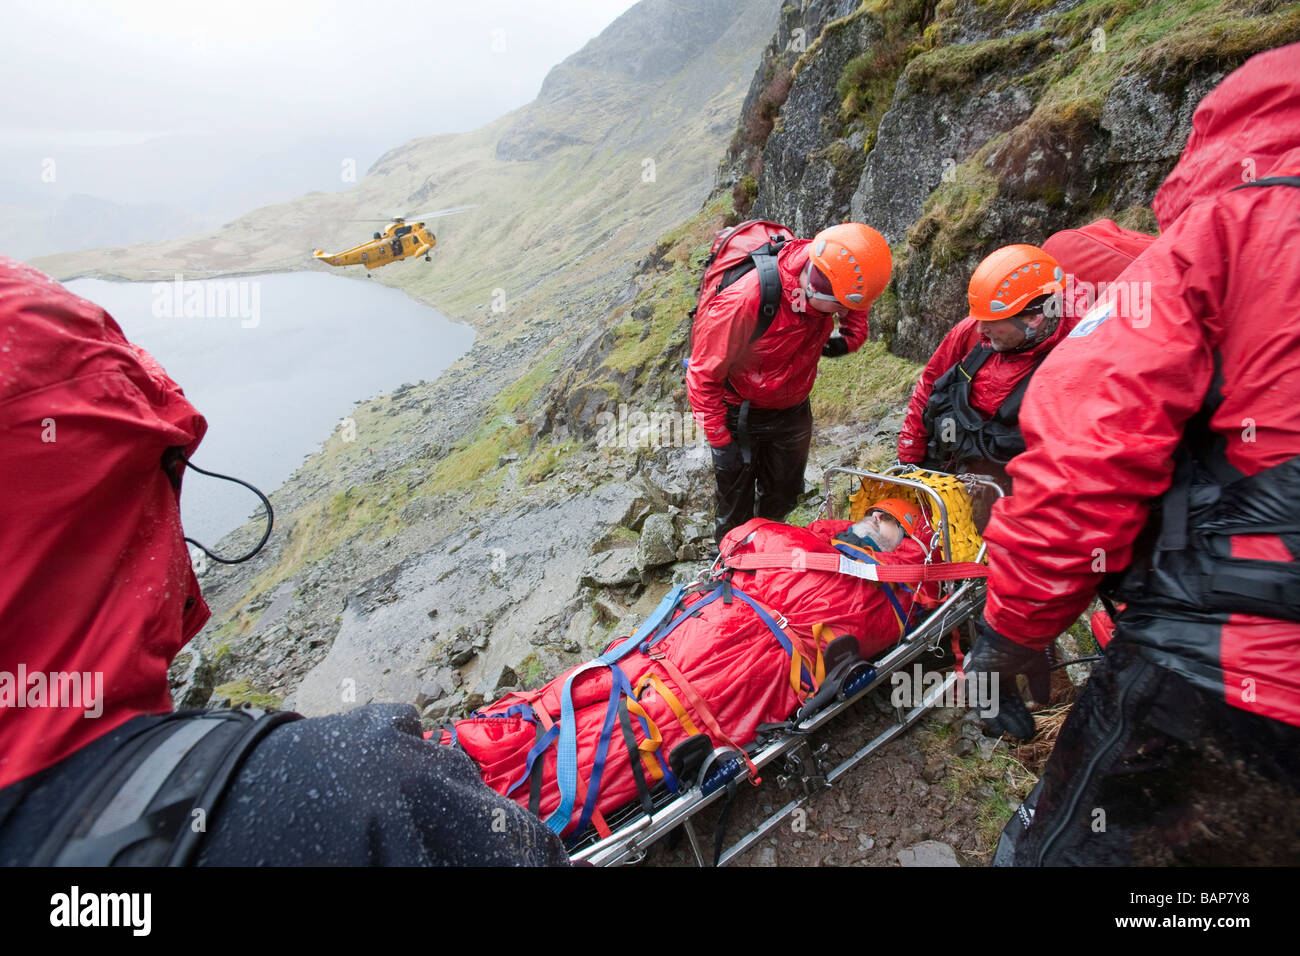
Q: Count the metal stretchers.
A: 1